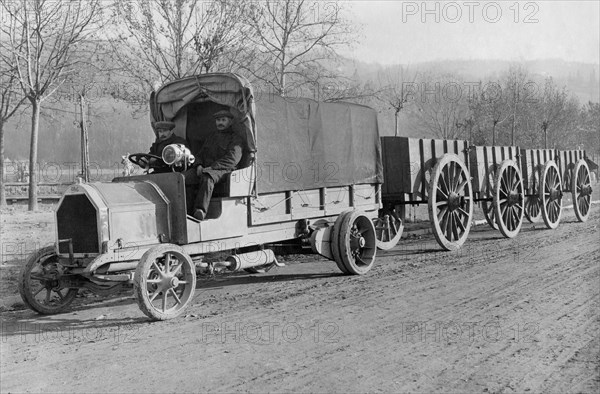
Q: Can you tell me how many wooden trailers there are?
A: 4